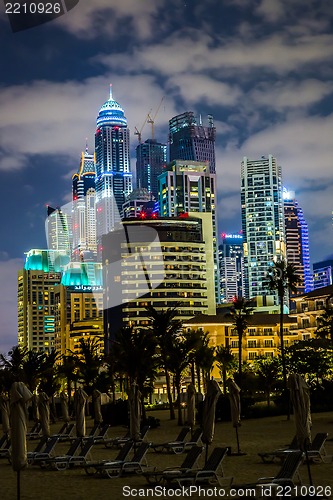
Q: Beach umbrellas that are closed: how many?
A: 12